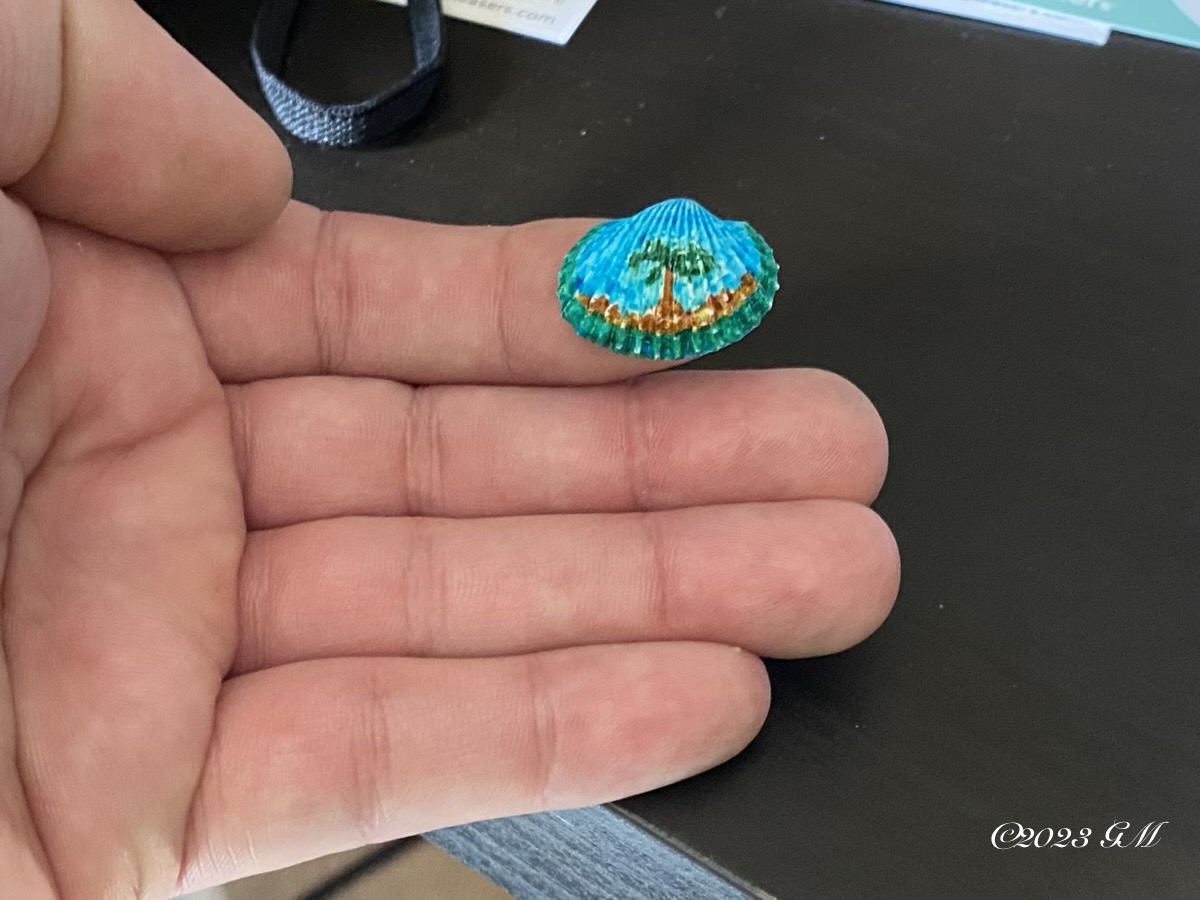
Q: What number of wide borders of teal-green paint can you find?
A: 1